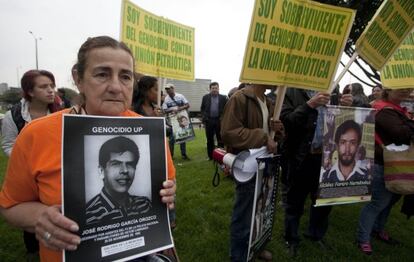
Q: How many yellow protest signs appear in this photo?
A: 4